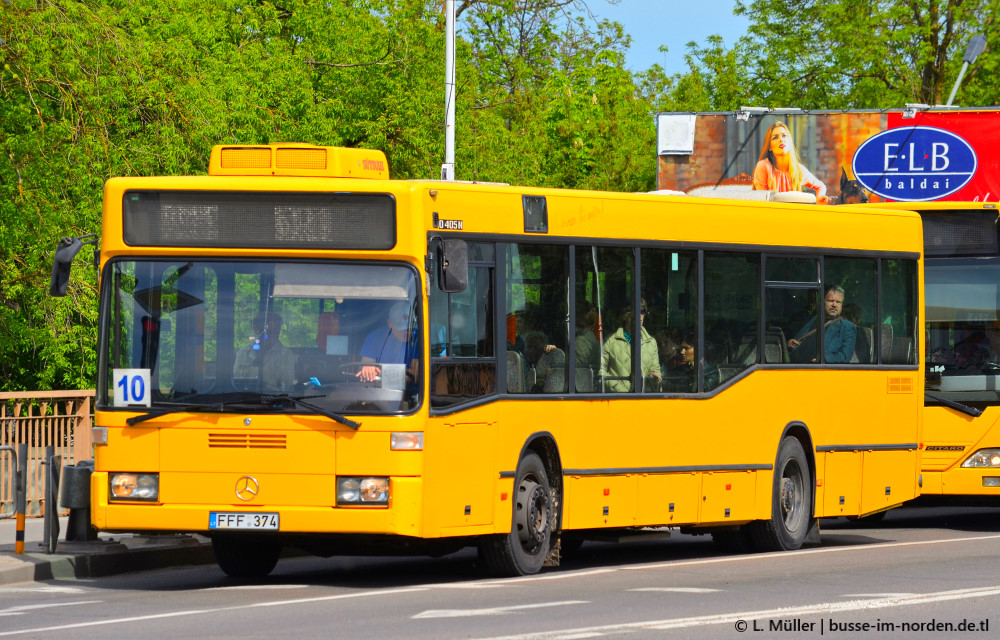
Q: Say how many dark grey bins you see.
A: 1